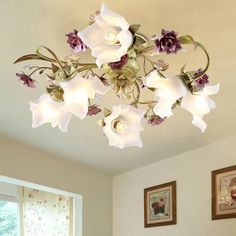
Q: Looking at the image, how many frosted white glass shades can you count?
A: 6